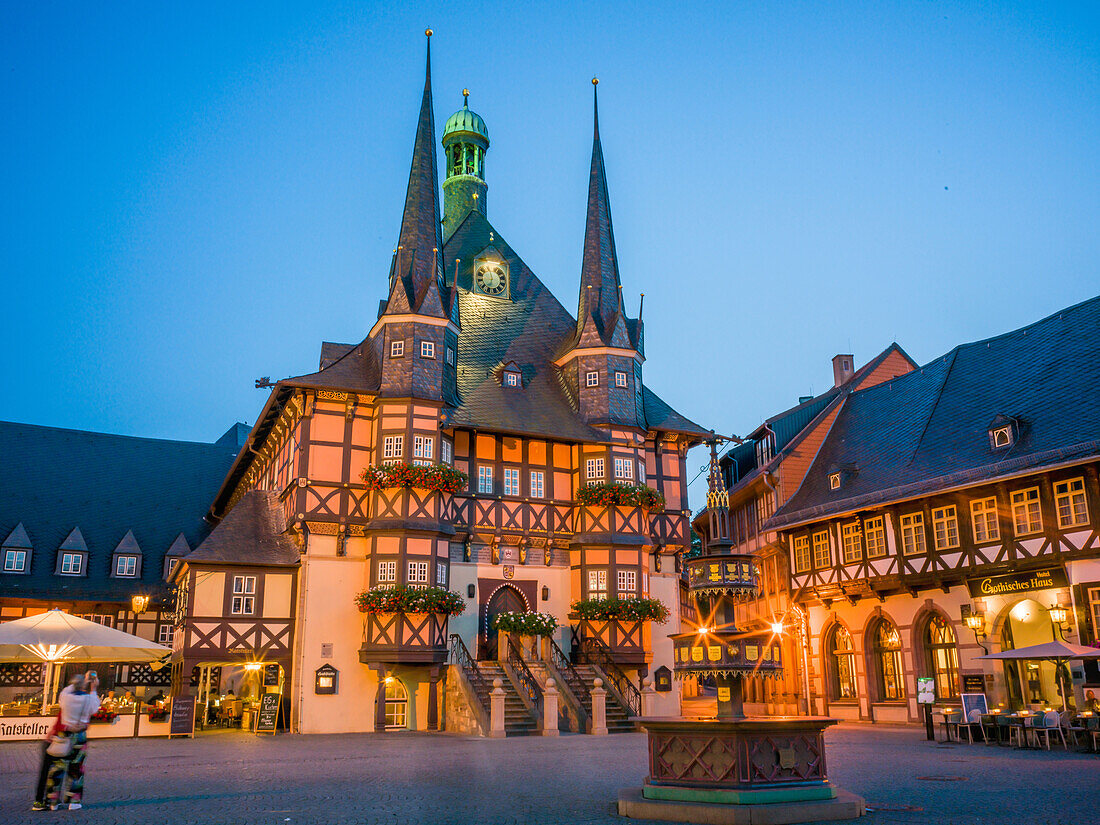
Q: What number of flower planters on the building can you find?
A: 5